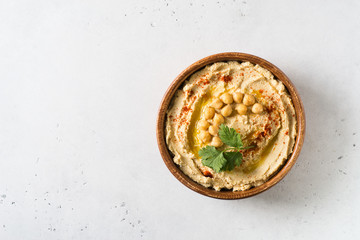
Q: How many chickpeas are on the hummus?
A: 13